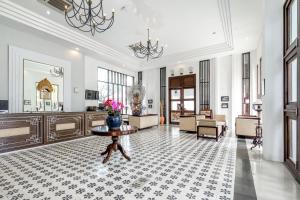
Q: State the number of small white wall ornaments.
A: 3